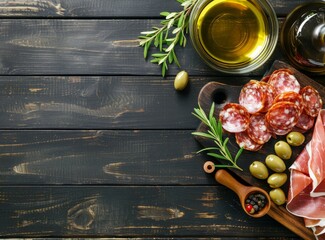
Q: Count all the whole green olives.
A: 7